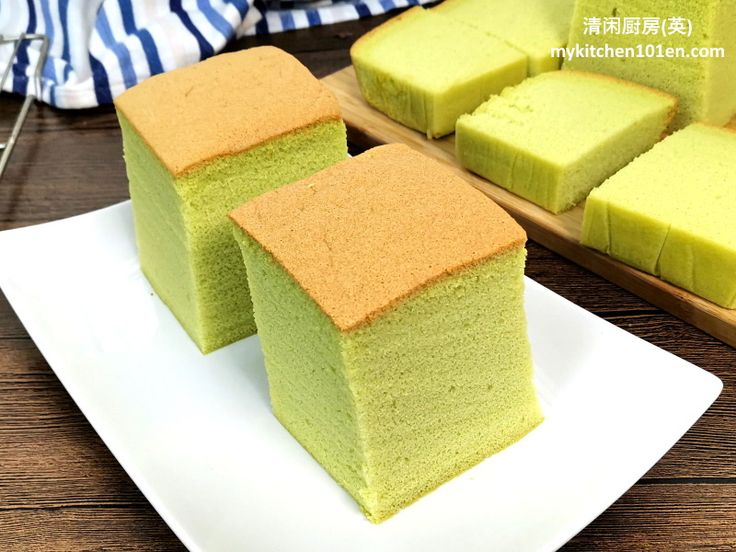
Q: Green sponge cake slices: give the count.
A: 7